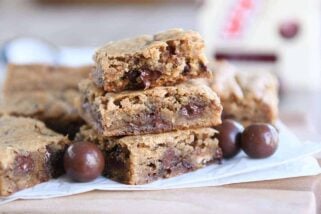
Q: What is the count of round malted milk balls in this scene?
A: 3